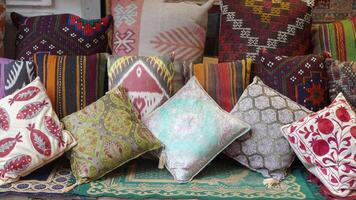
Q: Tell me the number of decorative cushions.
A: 15